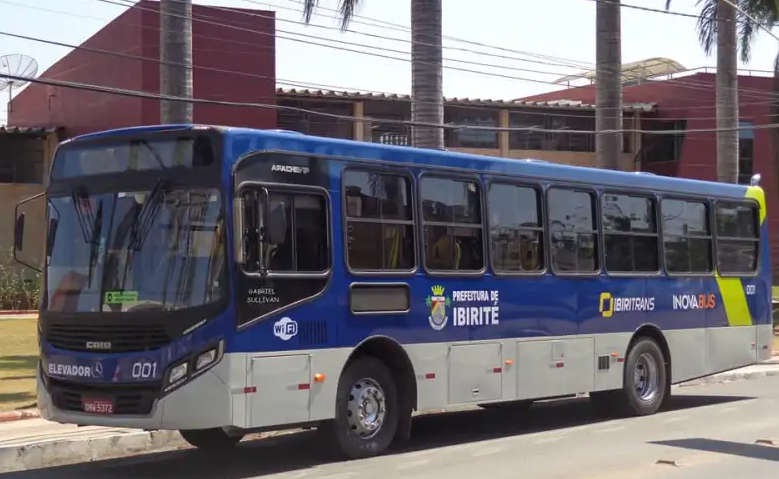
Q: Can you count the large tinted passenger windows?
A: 7